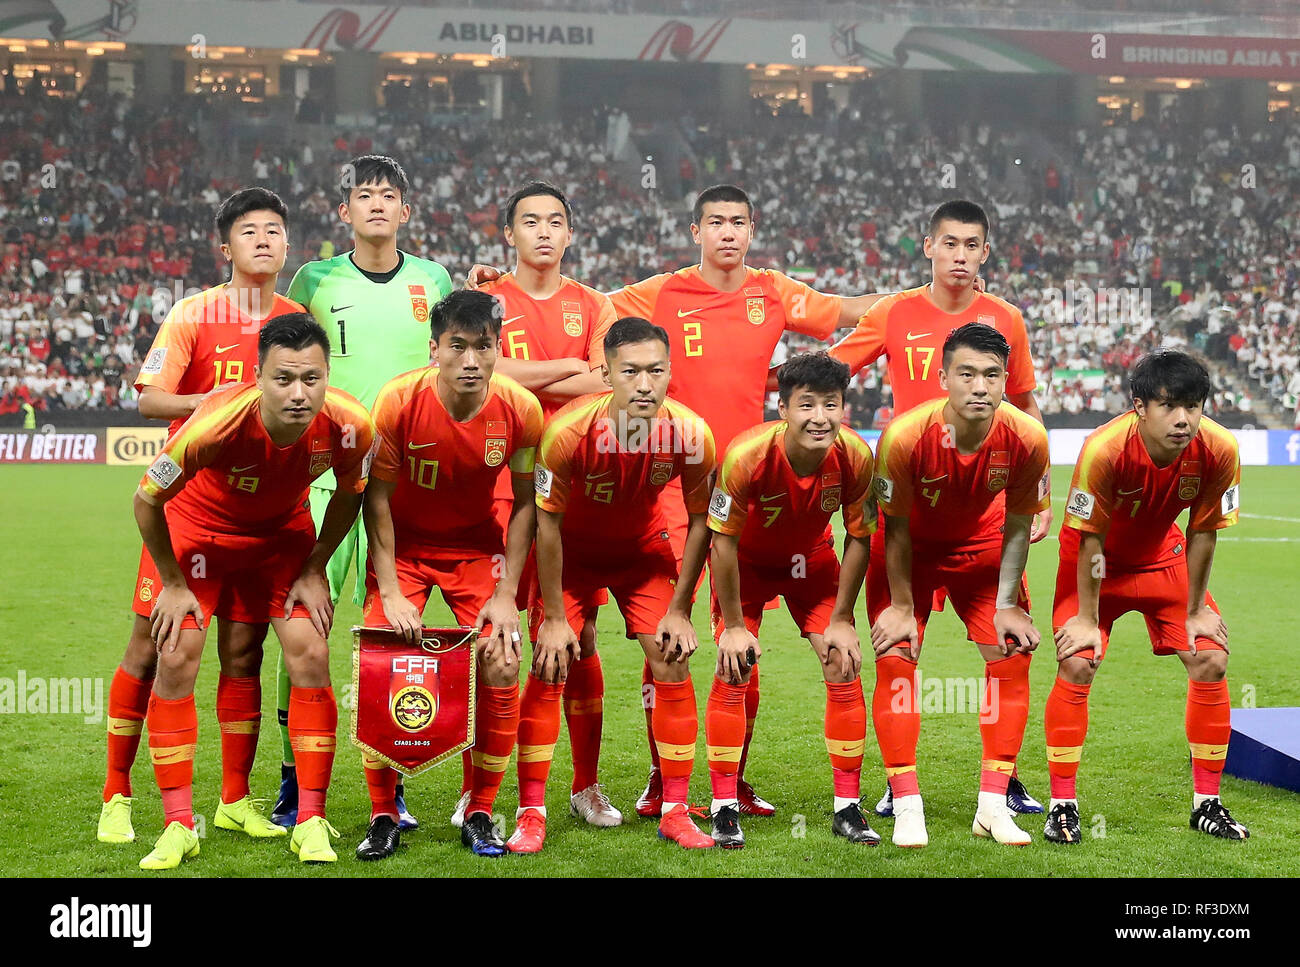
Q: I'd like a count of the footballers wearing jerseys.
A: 11